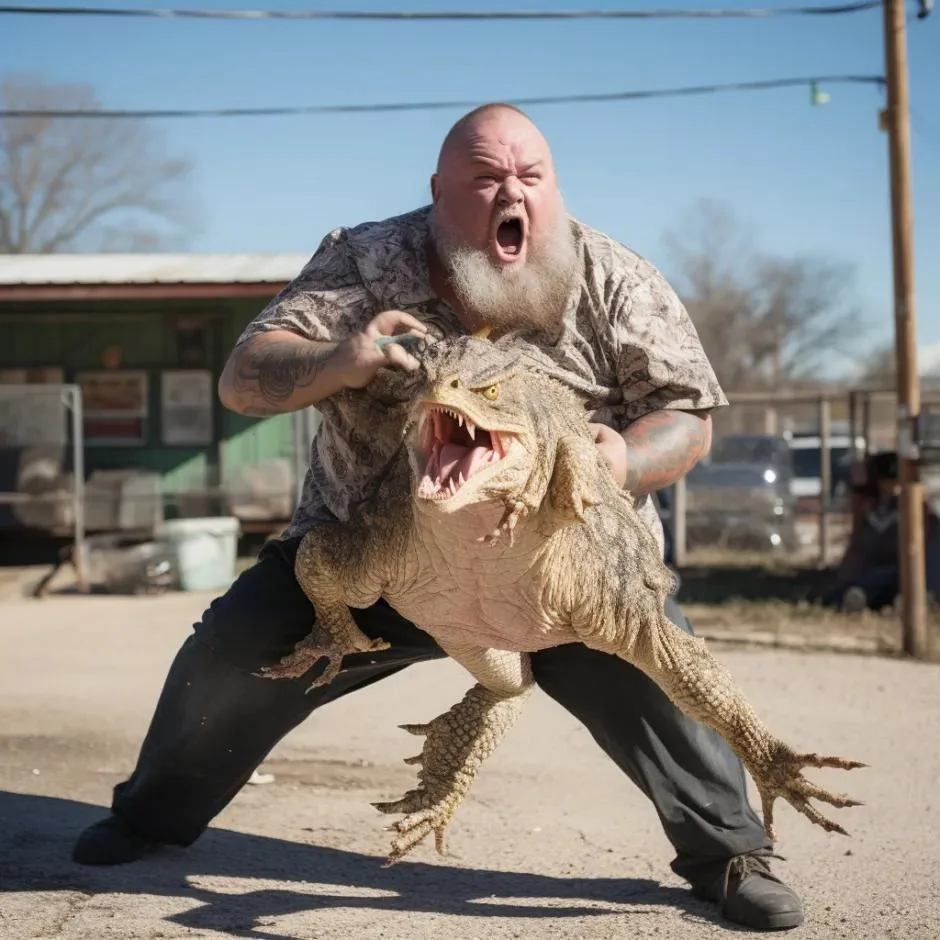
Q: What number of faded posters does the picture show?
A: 2